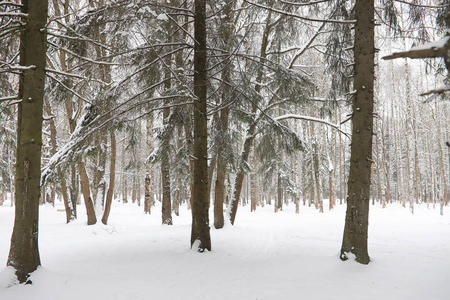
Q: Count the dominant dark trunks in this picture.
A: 3